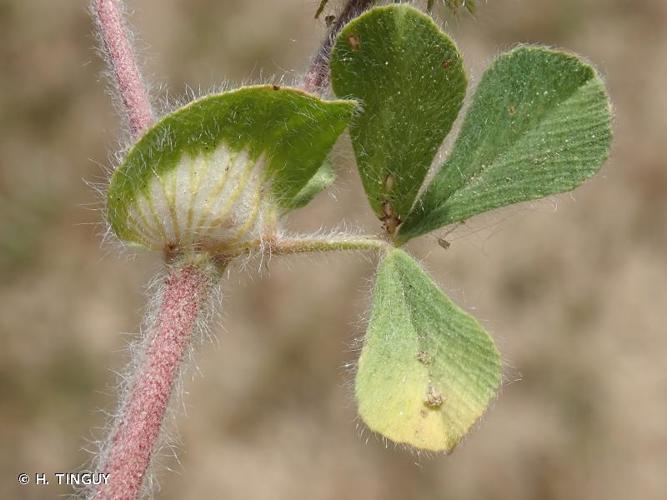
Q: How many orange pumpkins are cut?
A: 0